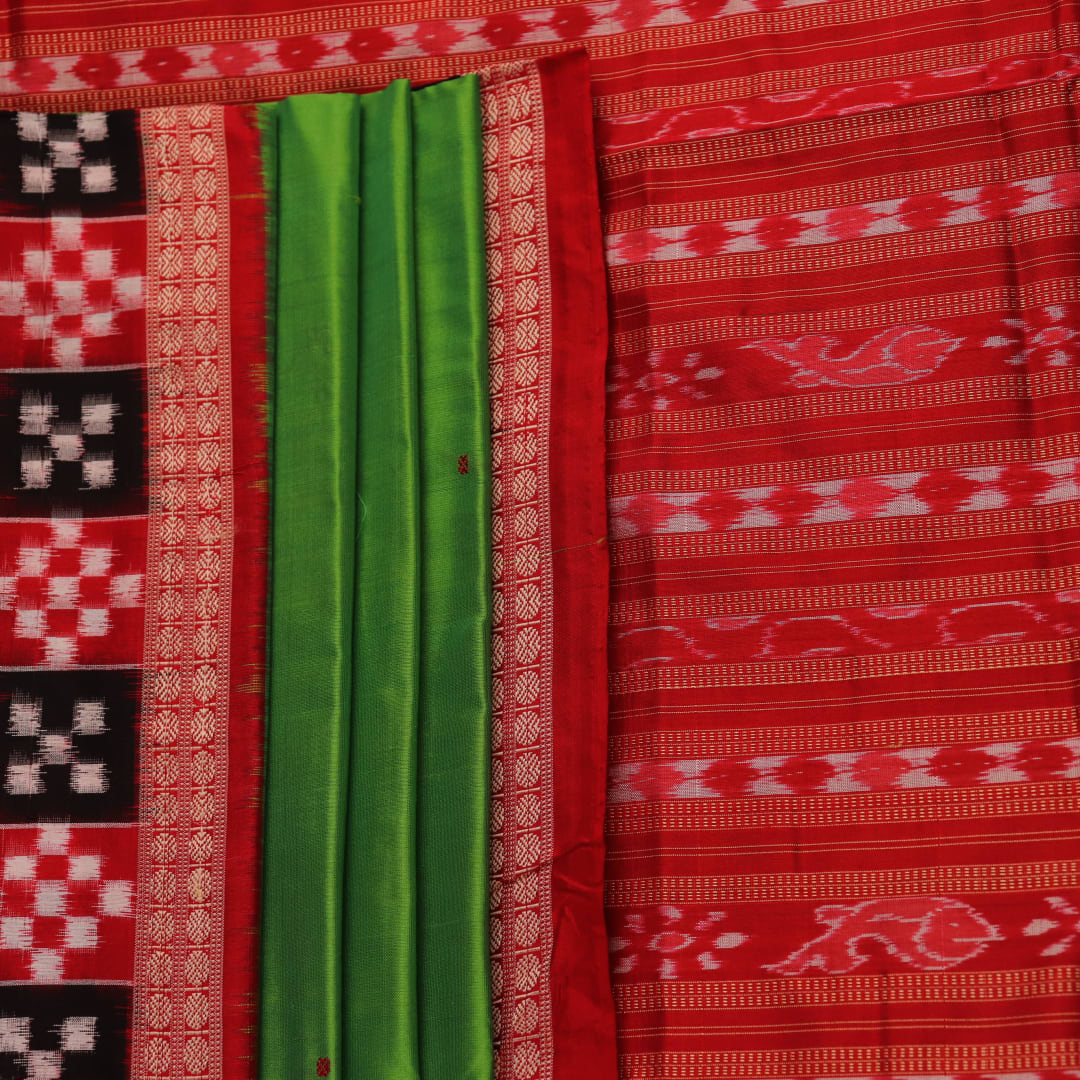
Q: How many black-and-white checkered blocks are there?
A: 4